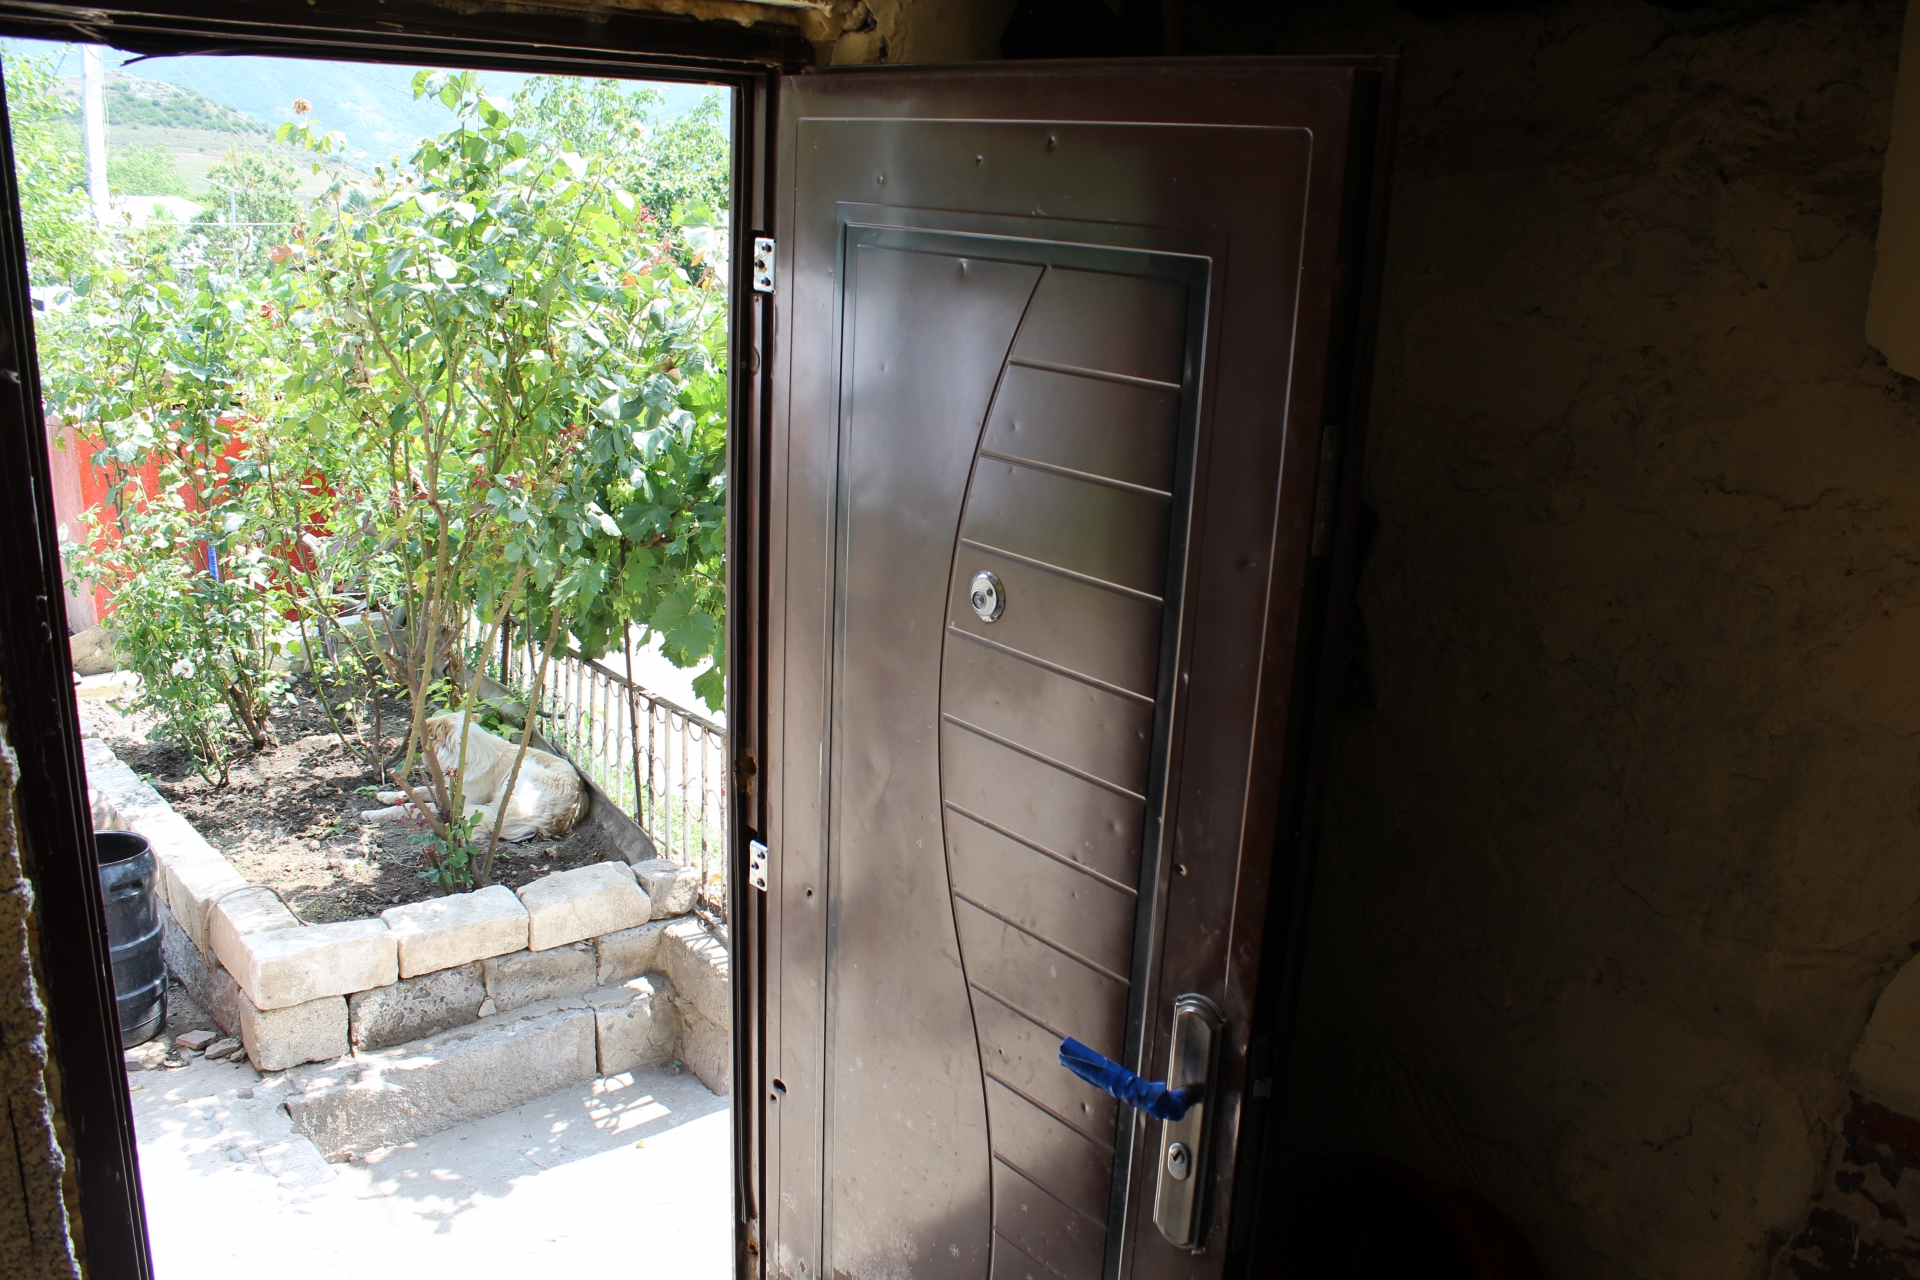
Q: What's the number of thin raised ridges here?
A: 11